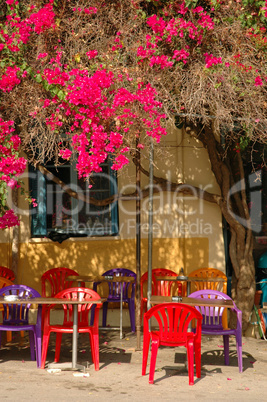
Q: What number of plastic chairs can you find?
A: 10